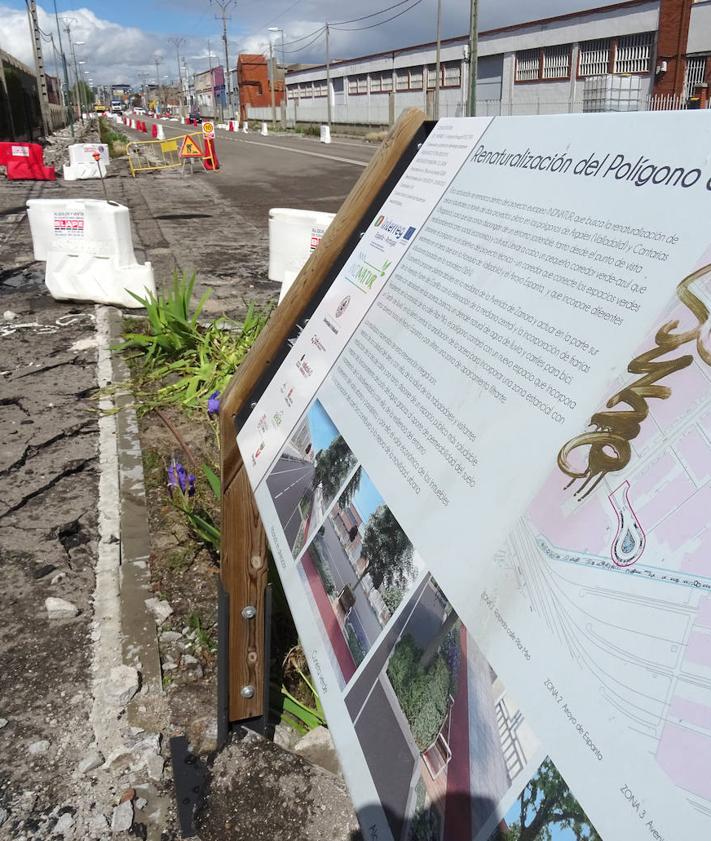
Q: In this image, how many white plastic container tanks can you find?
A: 1